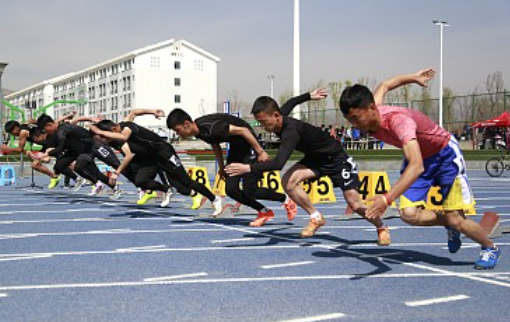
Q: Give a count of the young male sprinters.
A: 8